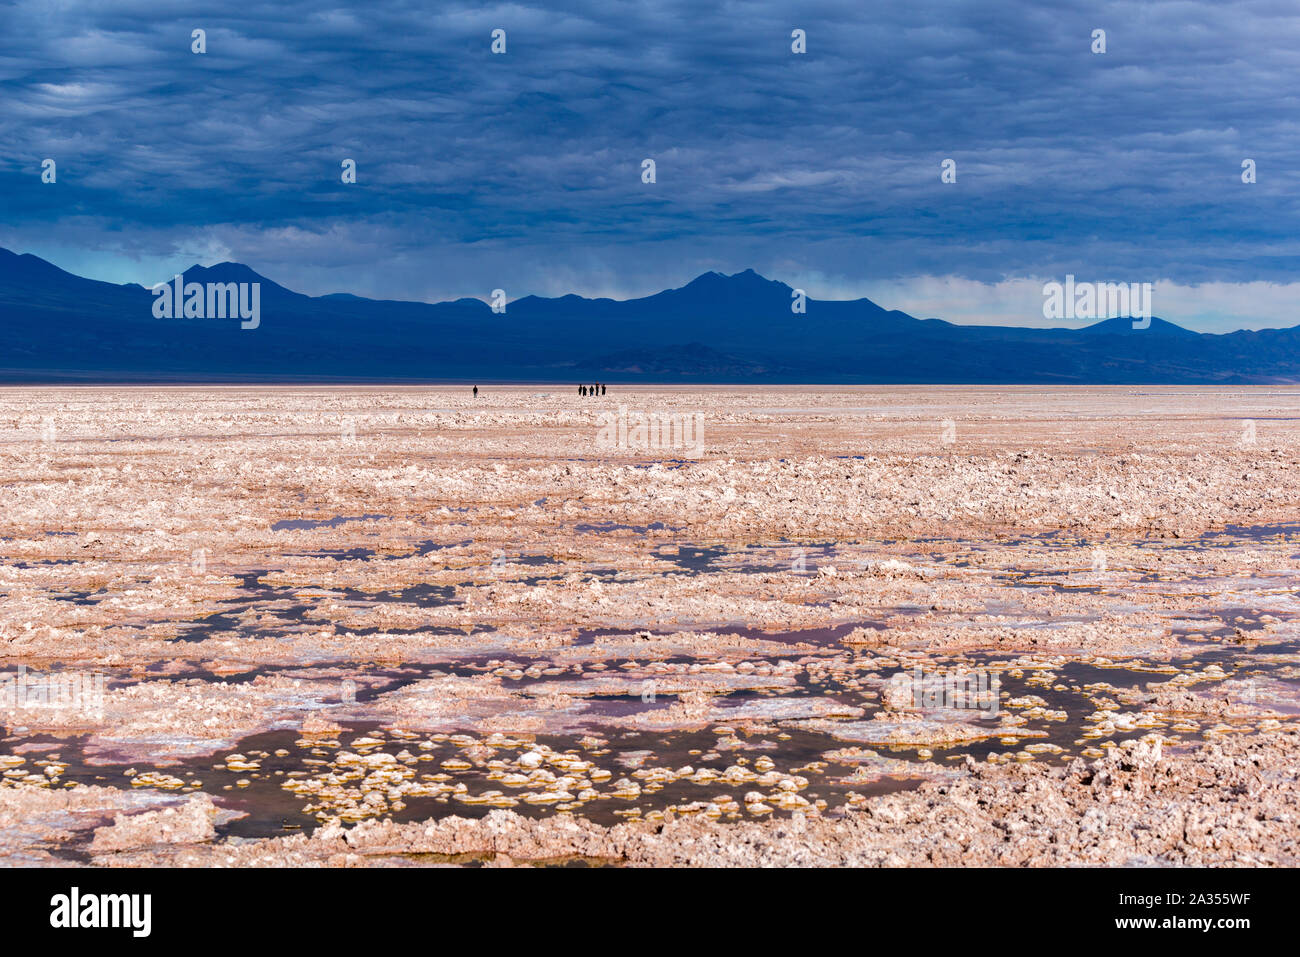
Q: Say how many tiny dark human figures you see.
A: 6